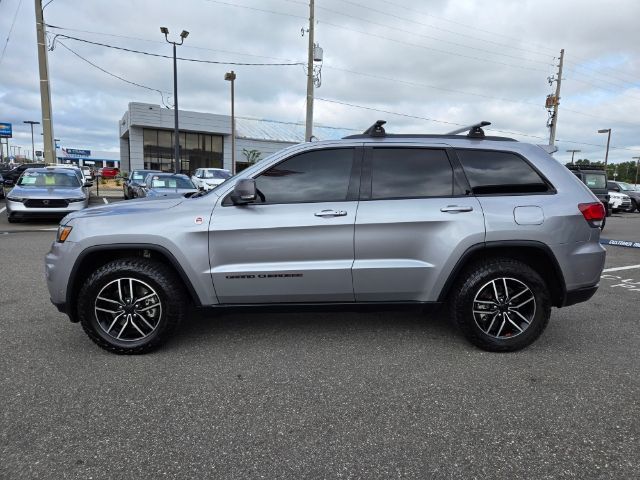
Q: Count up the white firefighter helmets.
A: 0